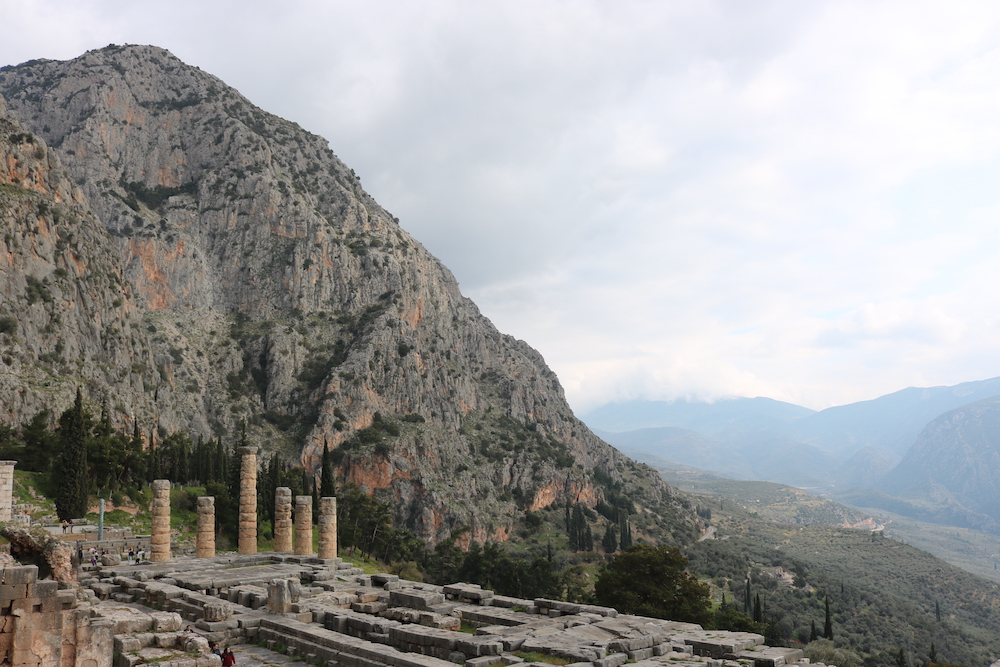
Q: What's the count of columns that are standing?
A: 6